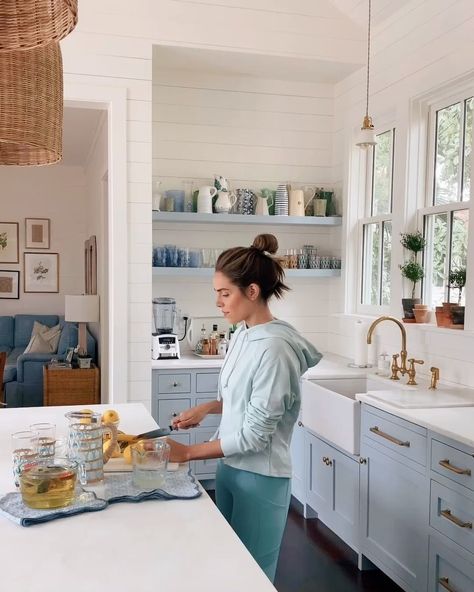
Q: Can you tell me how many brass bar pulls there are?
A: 4